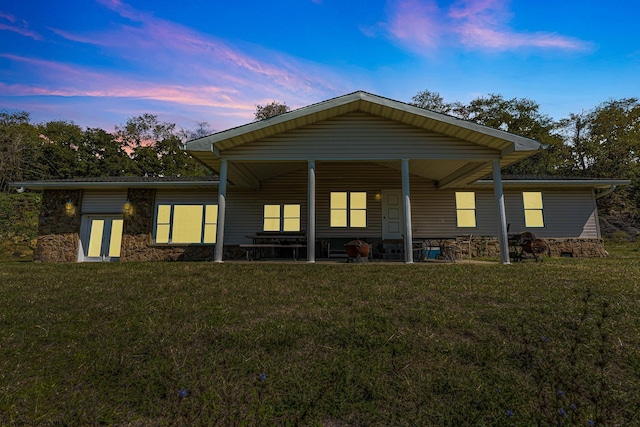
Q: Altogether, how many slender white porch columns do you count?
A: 4